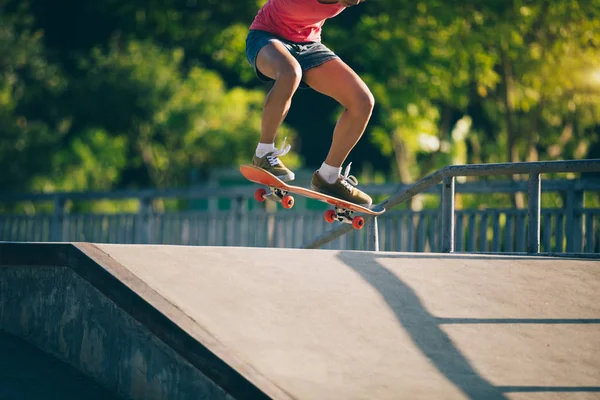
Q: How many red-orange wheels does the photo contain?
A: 4